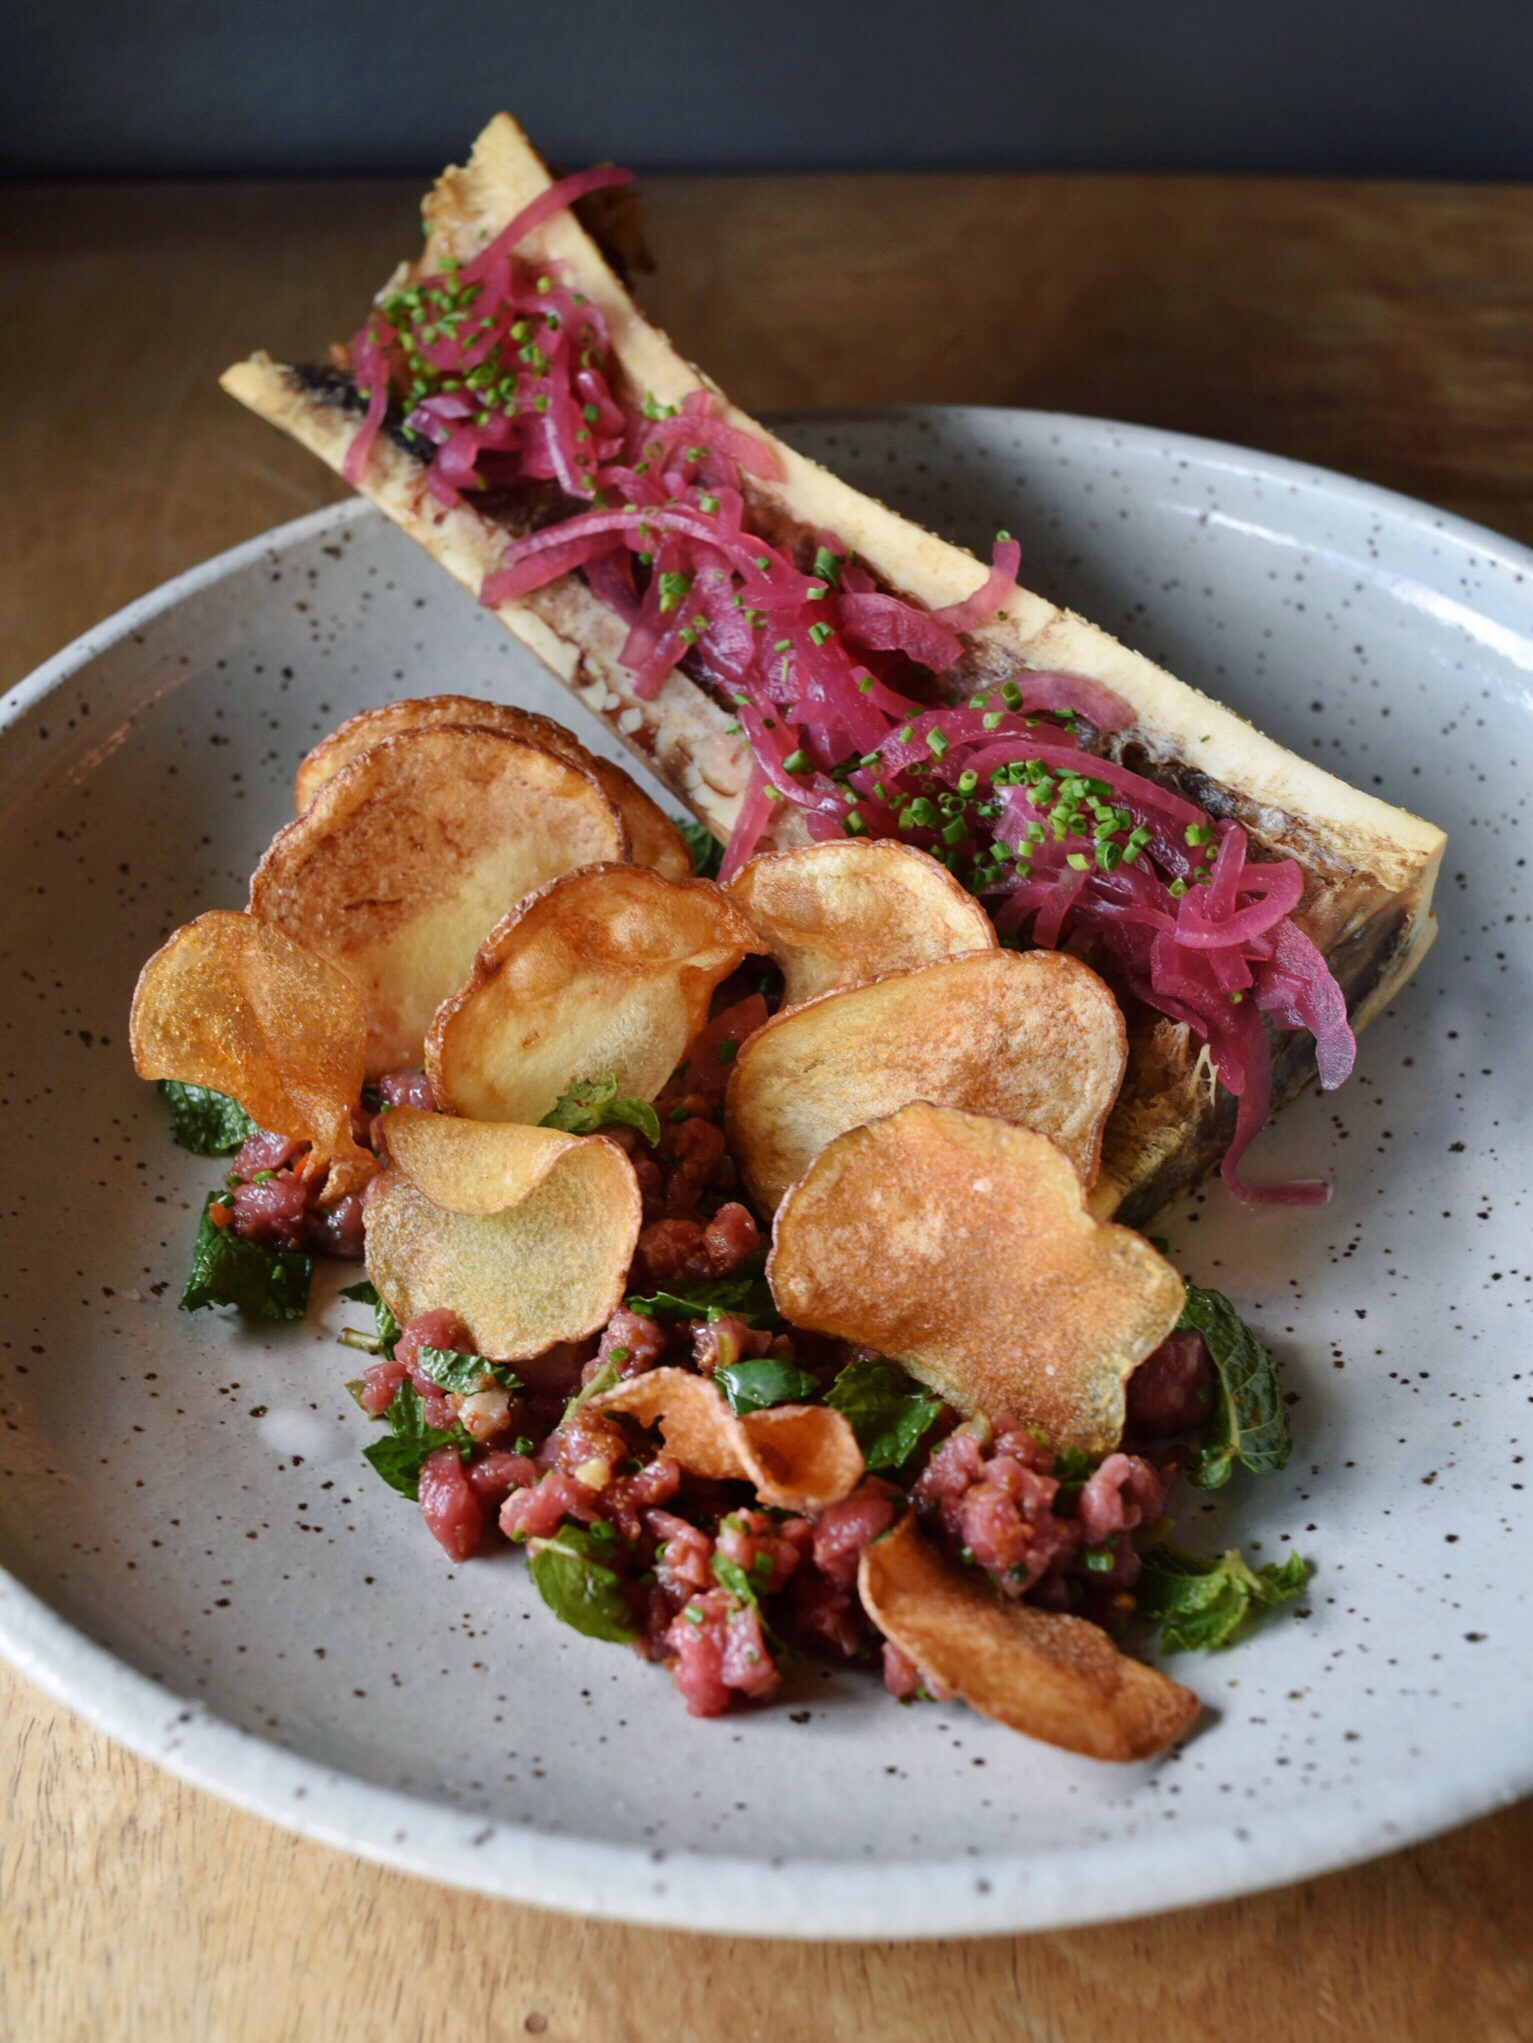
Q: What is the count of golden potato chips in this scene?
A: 10